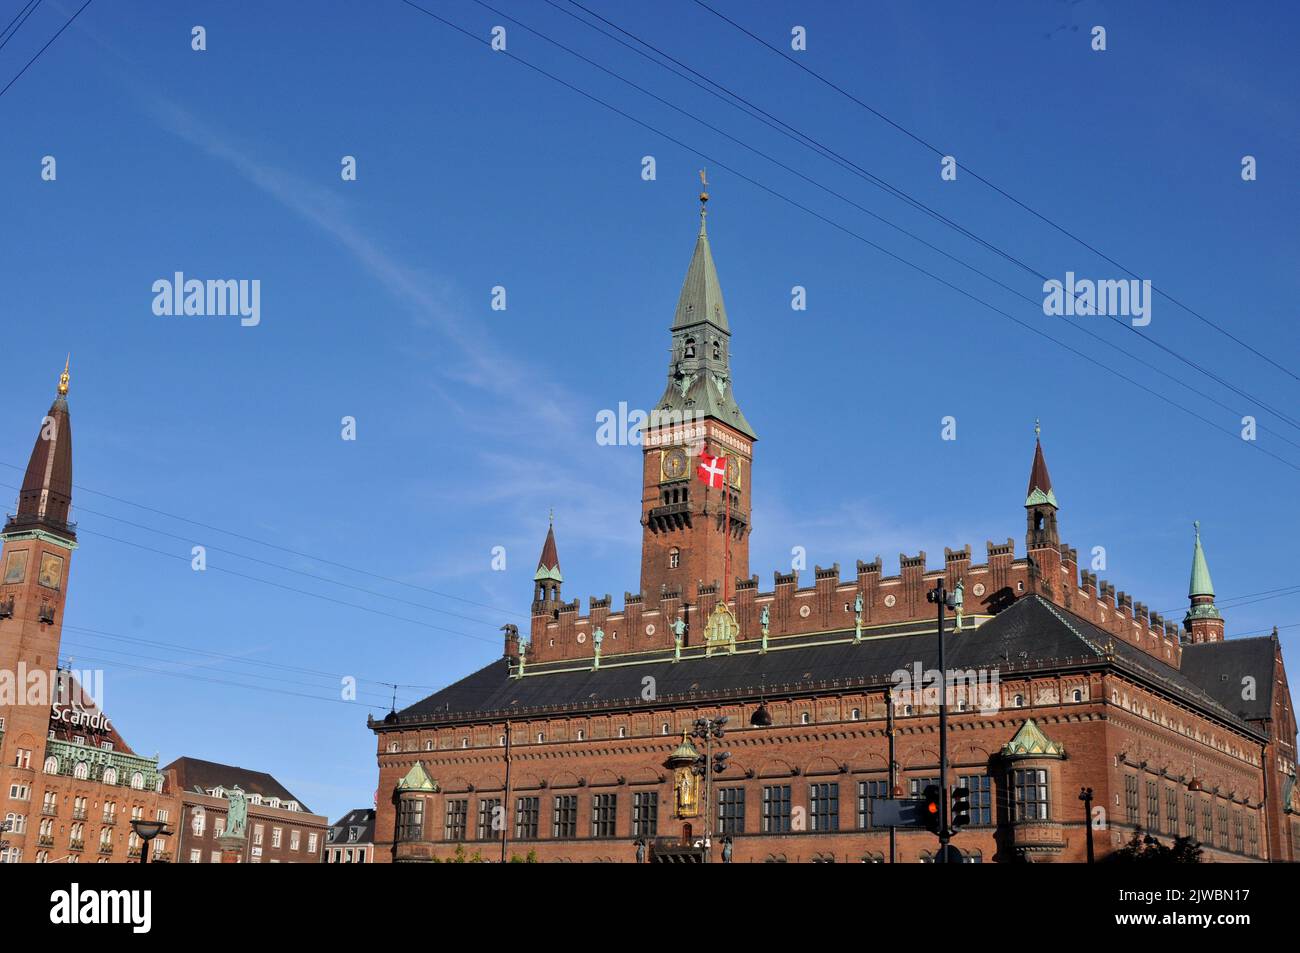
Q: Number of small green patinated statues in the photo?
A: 6